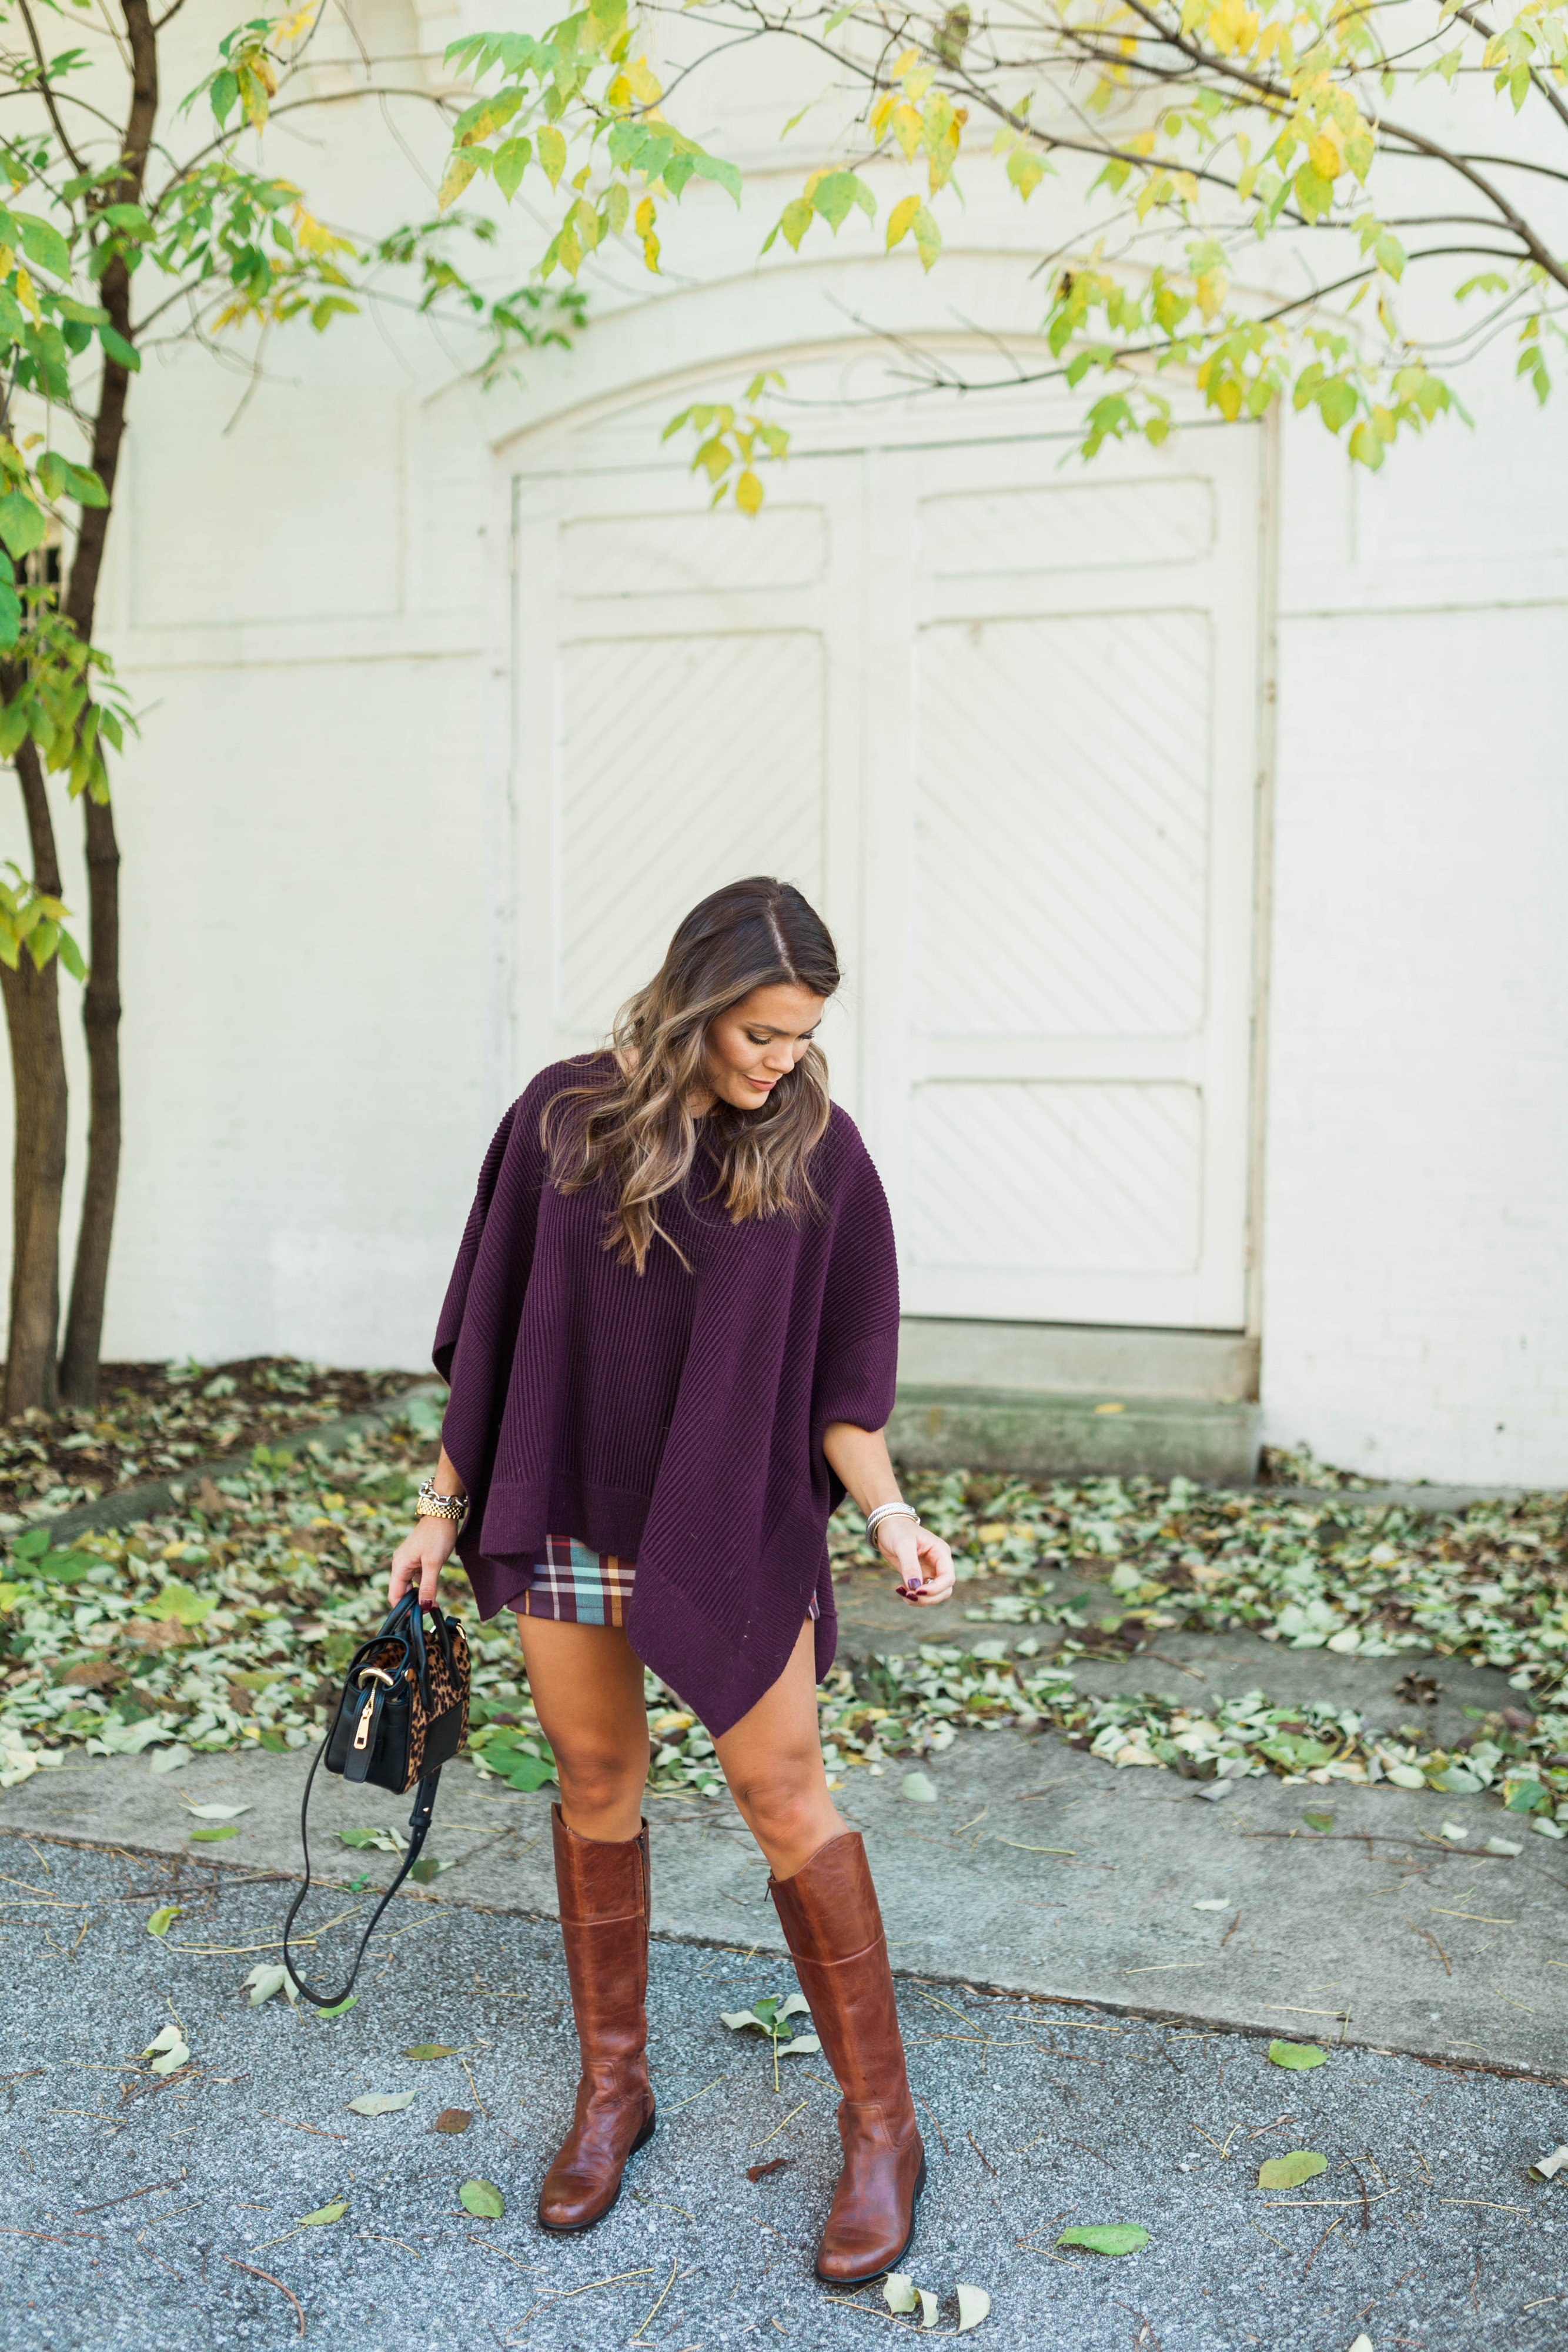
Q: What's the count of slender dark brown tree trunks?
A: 2